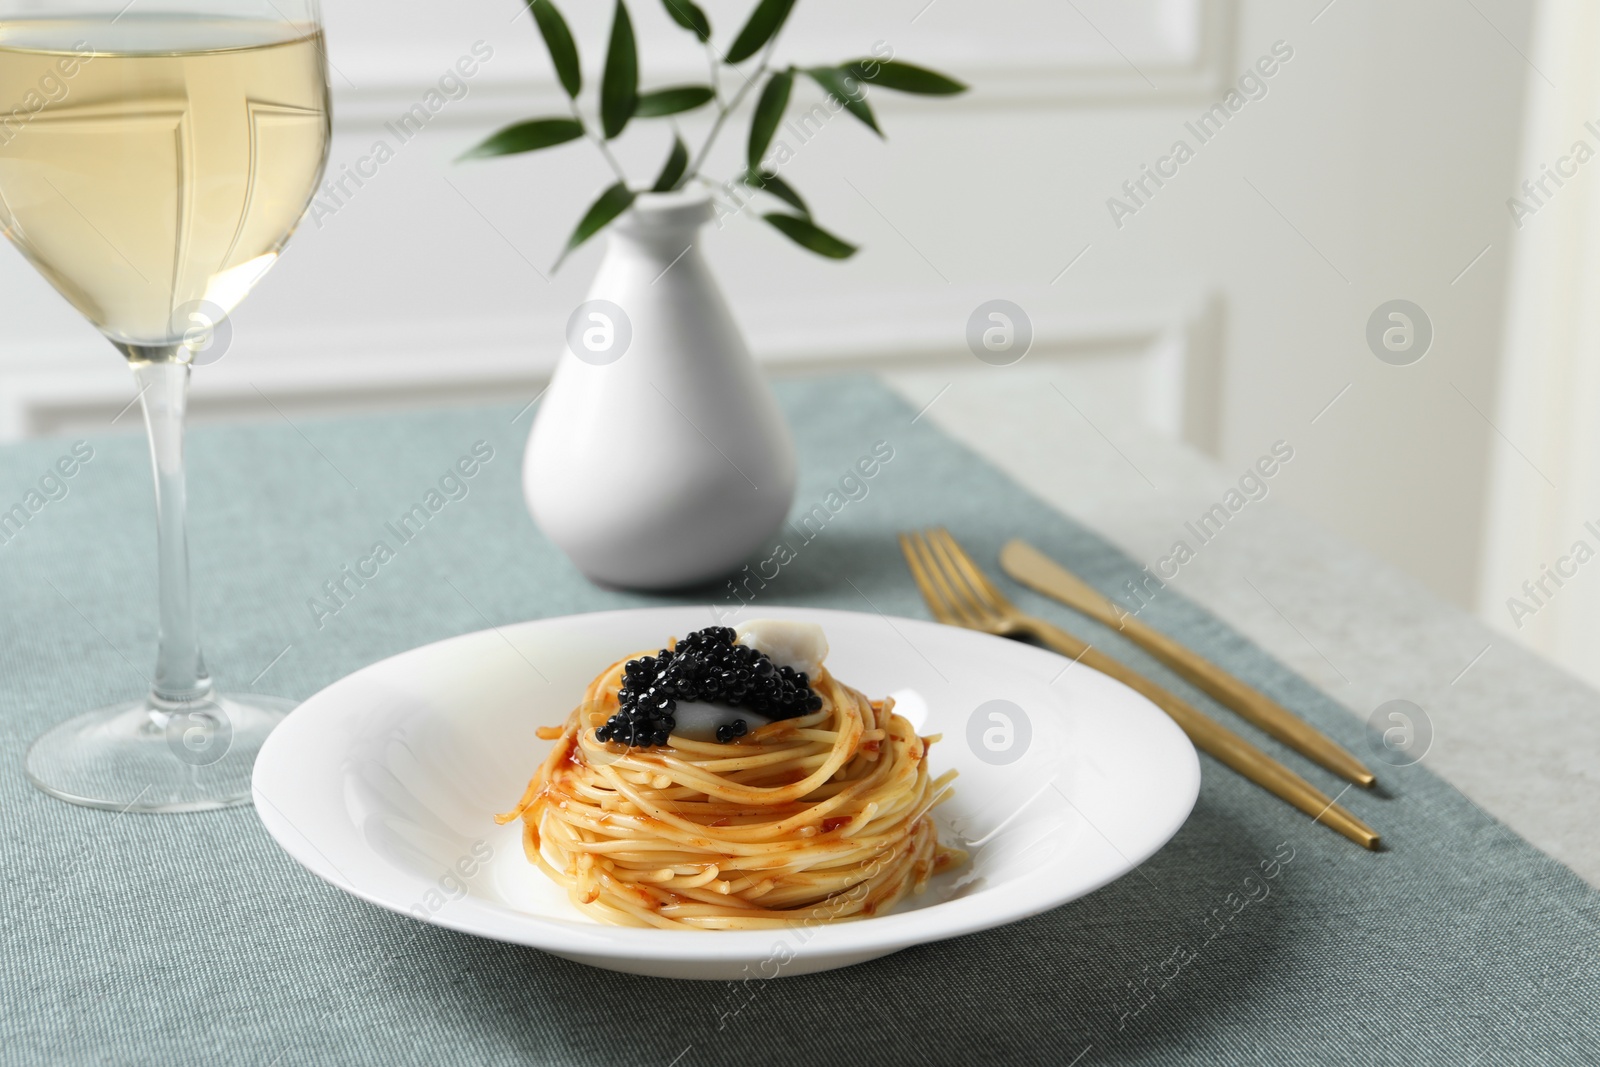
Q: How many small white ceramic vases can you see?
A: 1